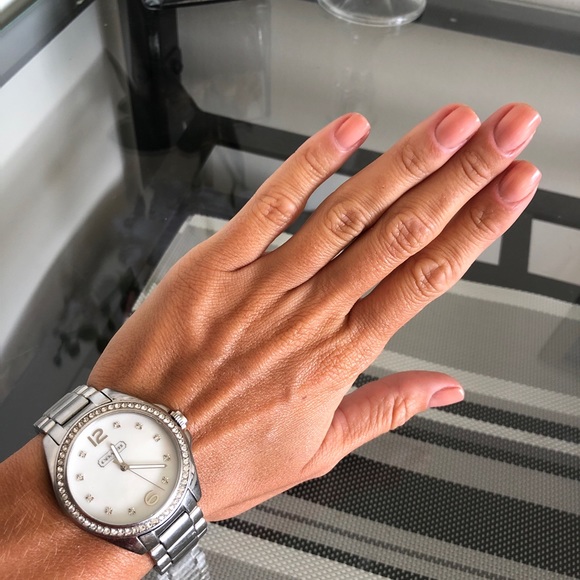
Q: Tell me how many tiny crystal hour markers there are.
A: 10